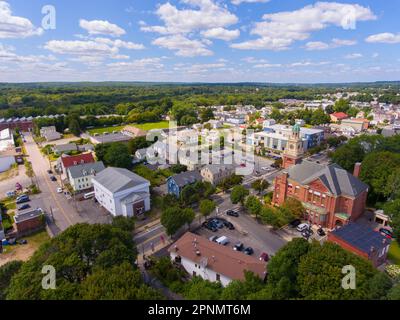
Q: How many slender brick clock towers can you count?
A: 1